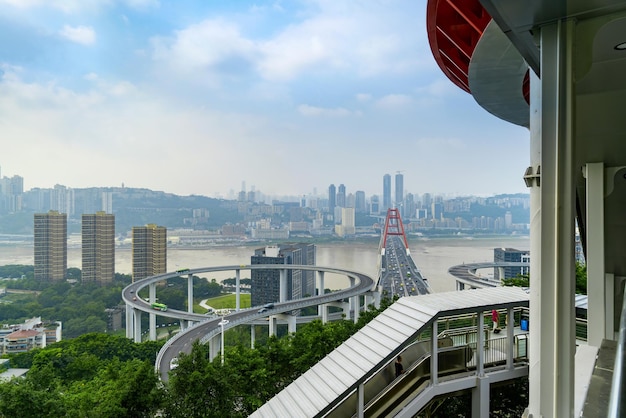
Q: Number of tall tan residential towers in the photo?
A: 3